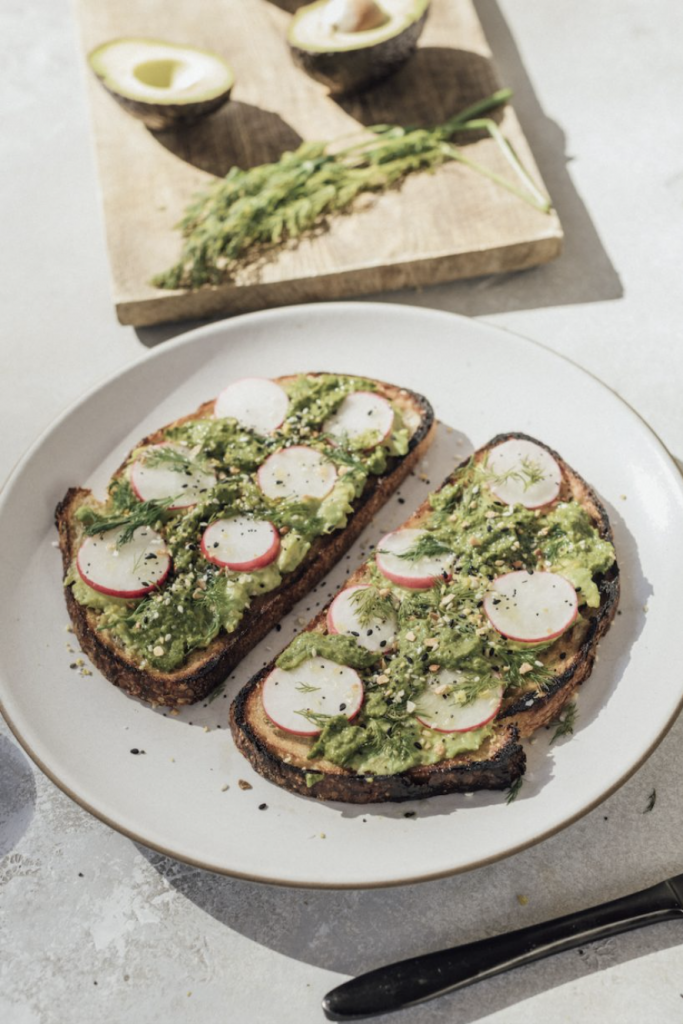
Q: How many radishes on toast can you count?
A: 12